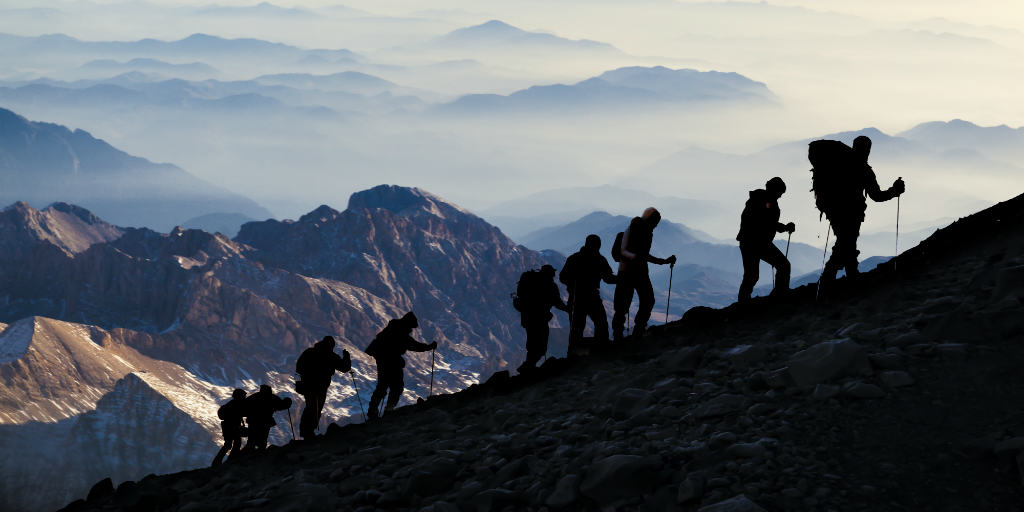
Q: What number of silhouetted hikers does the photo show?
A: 9